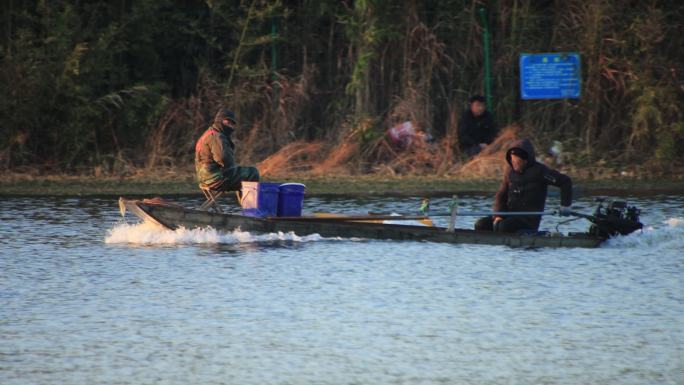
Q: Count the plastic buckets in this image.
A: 2